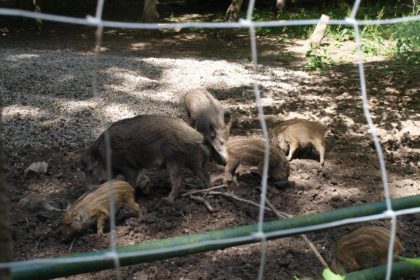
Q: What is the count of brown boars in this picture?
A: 4